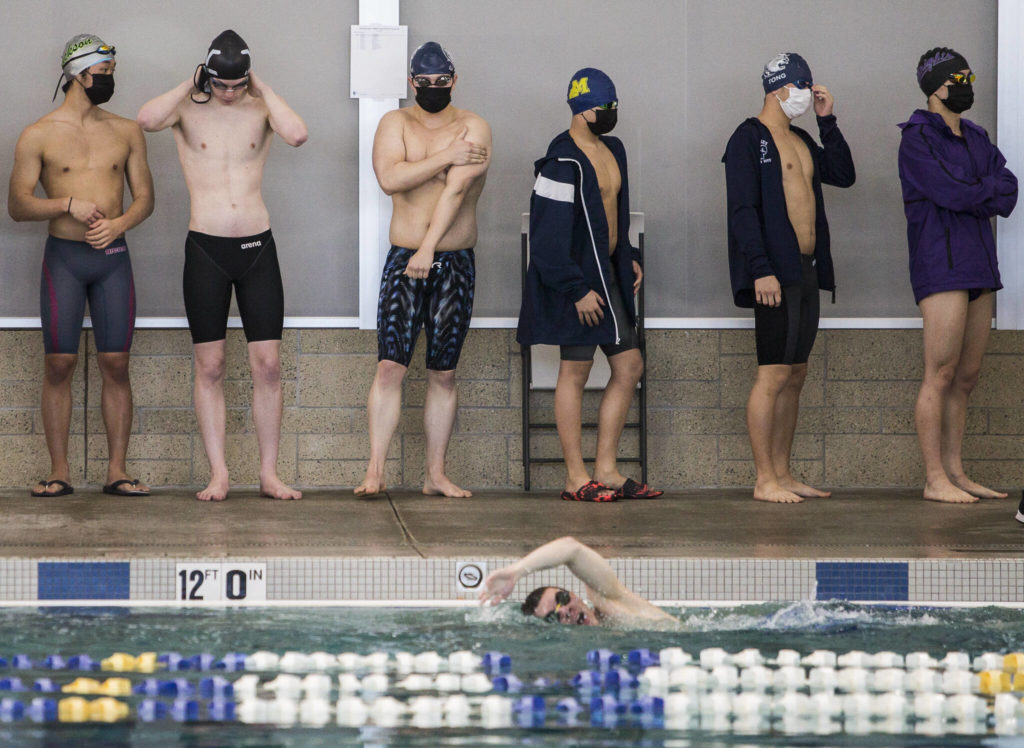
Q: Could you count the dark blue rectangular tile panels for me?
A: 2